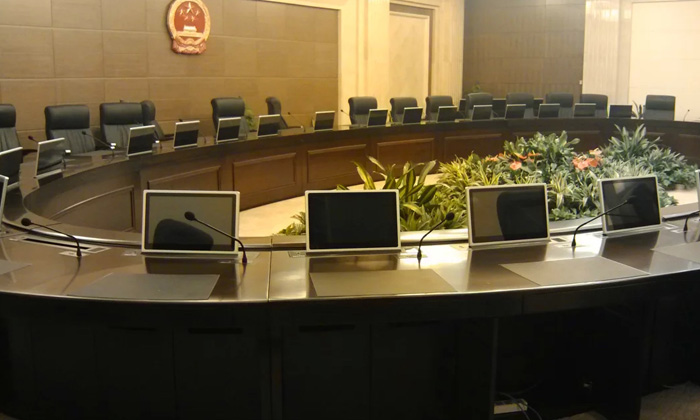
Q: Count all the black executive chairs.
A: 14